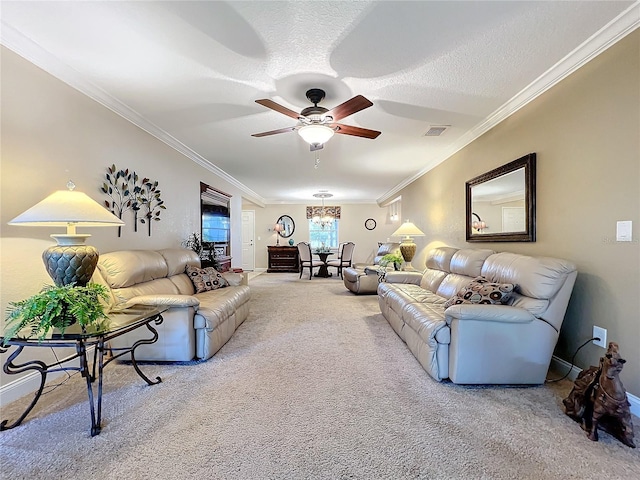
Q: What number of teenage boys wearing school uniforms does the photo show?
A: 0